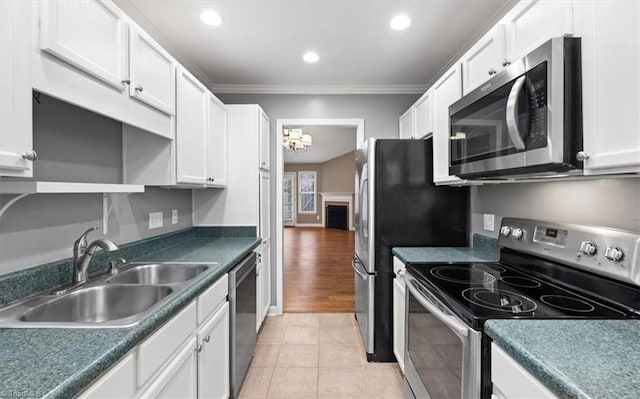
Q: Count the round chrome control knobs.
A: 4